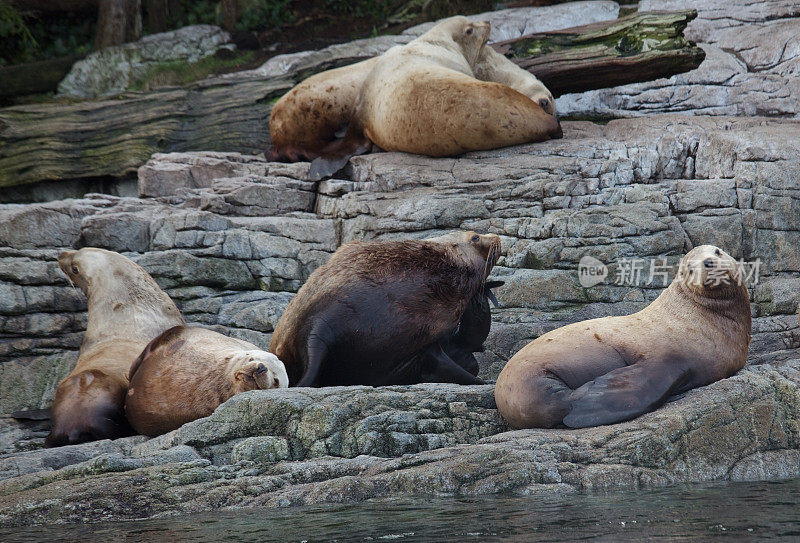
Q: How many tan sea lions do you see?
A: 5